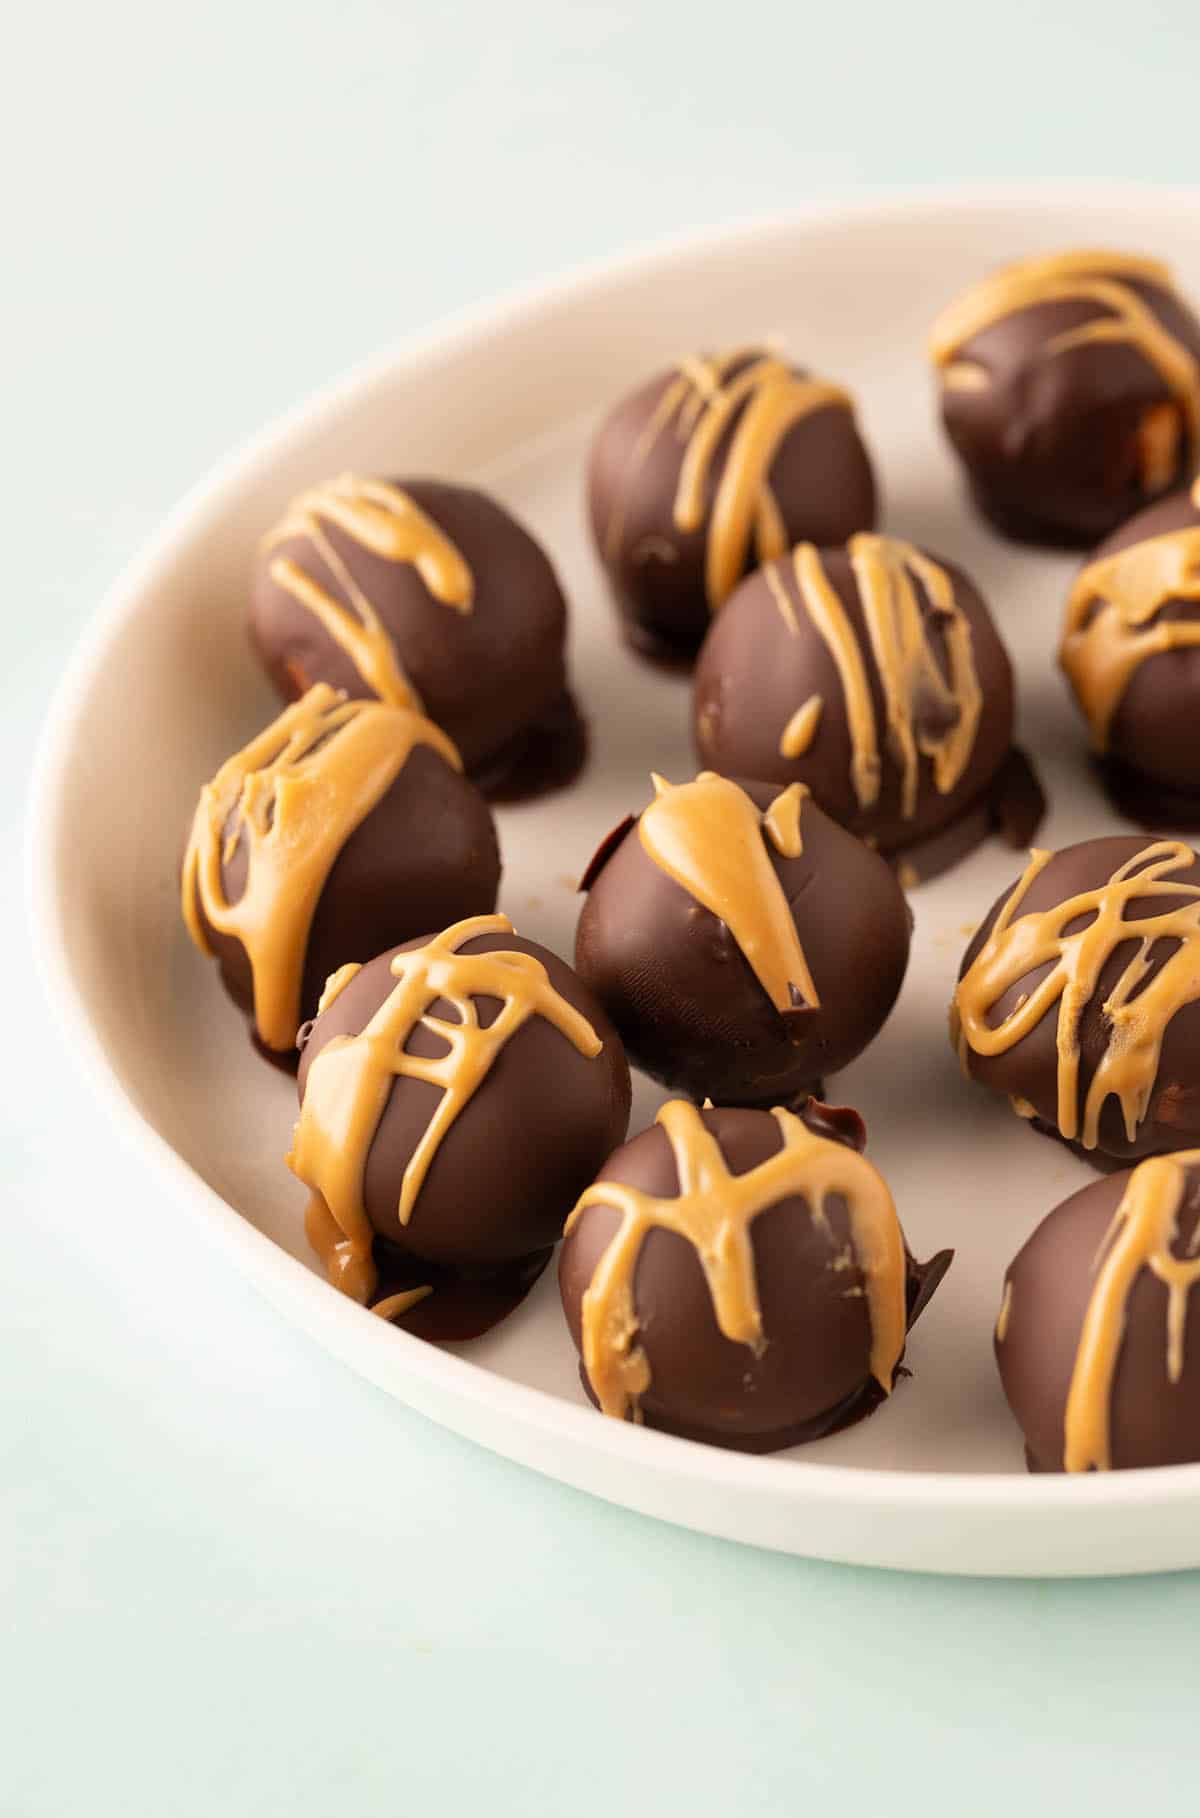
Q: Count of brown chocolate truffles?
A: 11